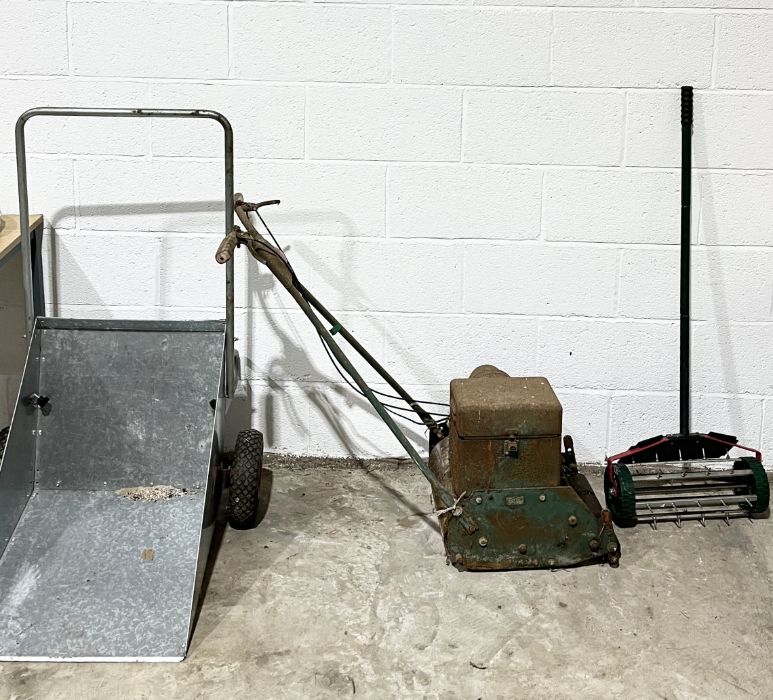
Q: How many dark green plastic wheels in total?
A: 2